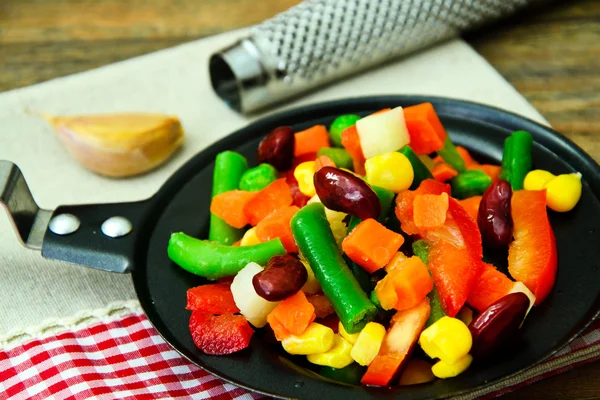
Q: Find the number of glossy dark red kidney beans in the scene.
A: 5